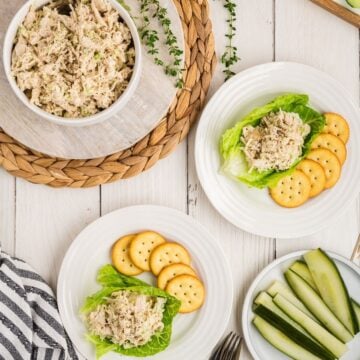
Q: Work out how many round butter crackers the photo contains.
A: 10